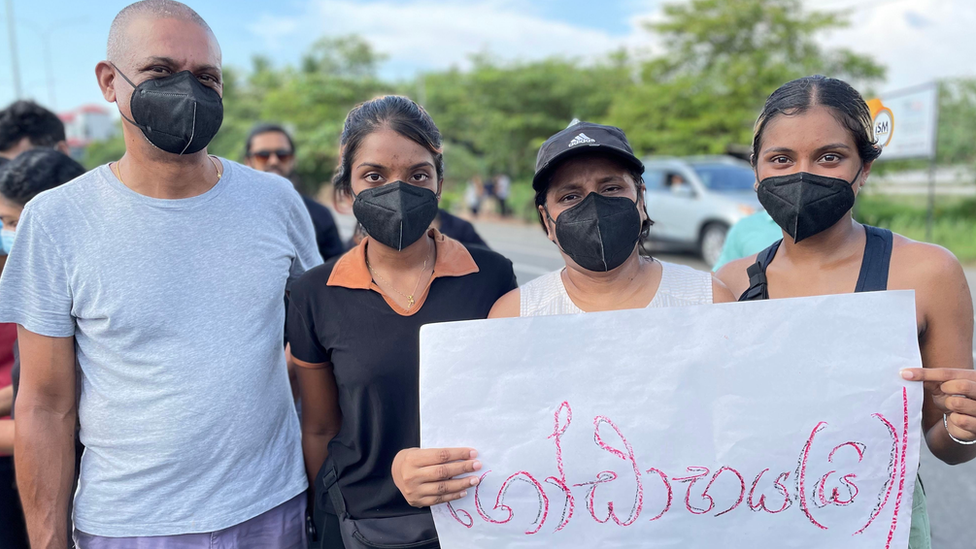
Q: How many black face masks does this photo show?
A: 4